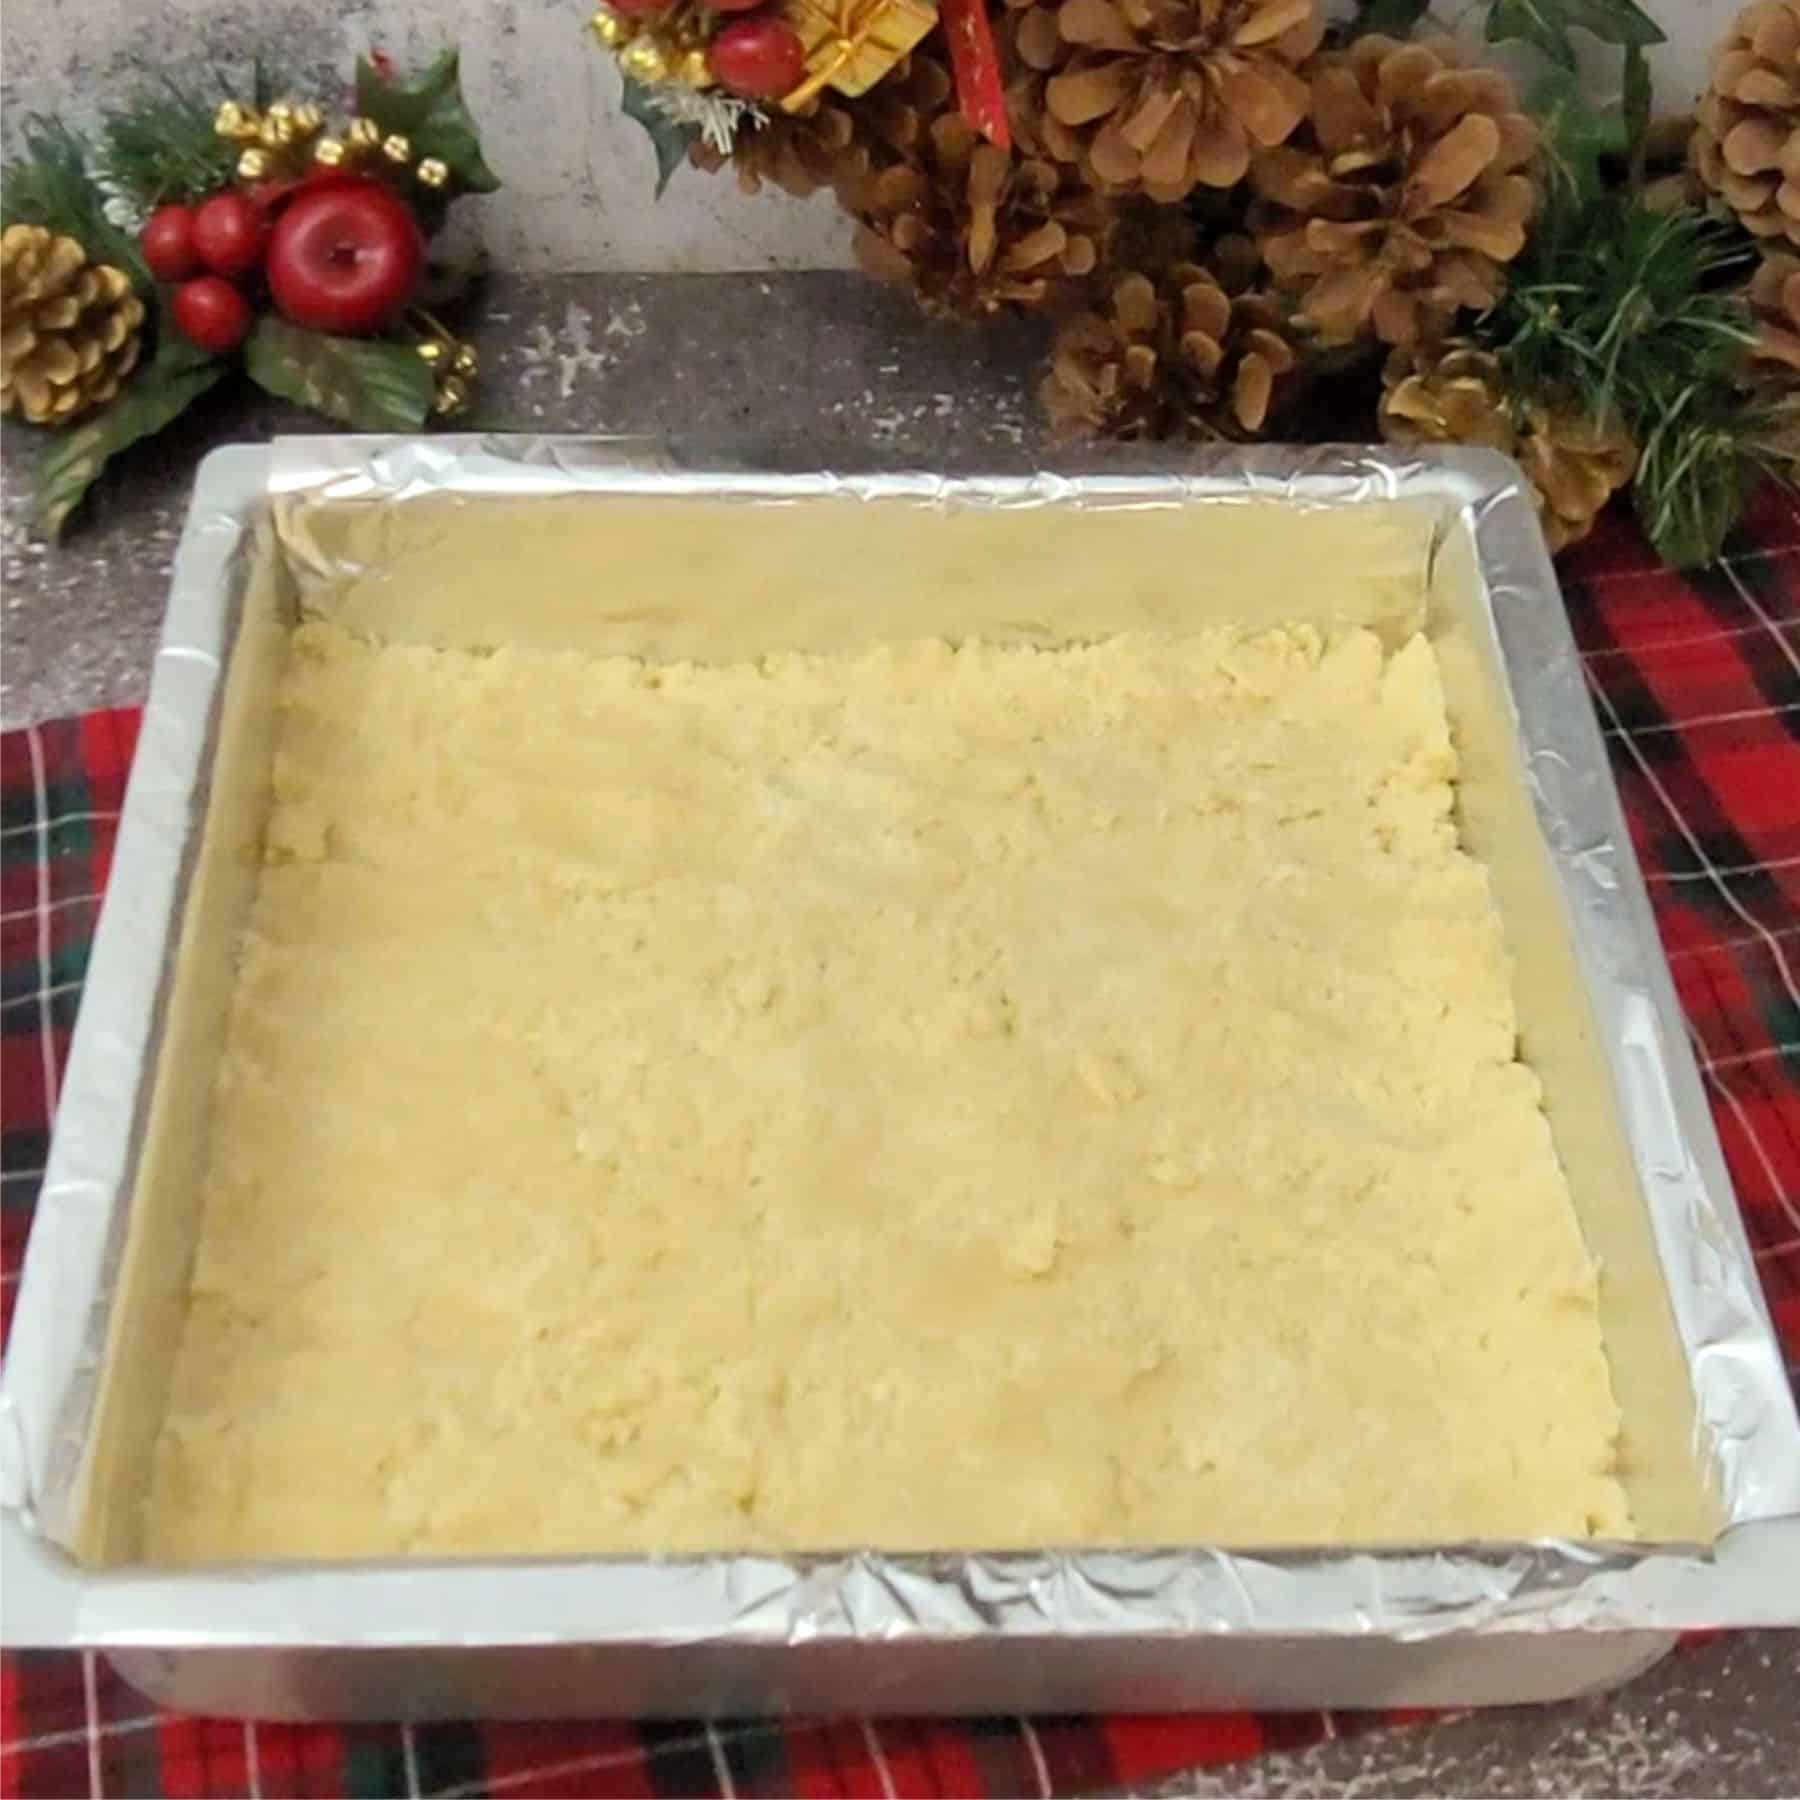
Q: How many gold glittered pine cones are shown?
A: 1